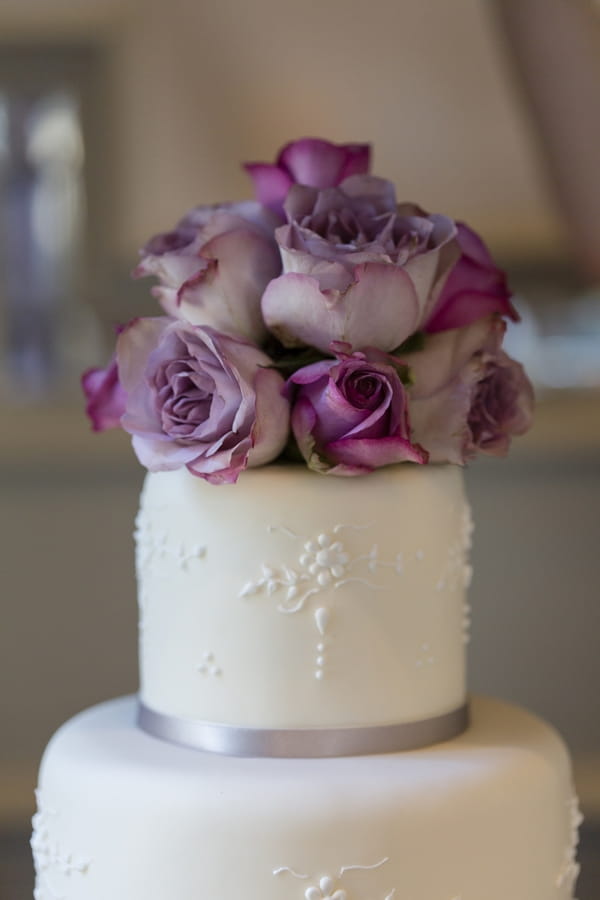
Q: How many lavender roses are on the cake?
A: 4